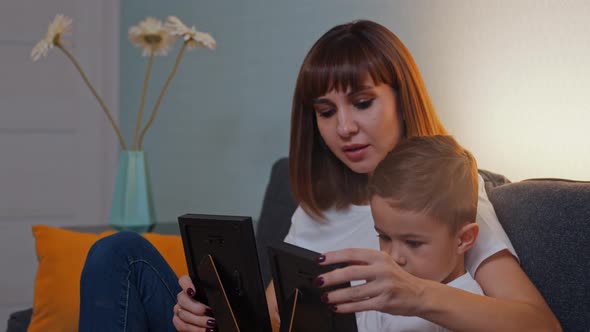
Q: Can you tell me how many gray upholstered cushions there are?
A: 2